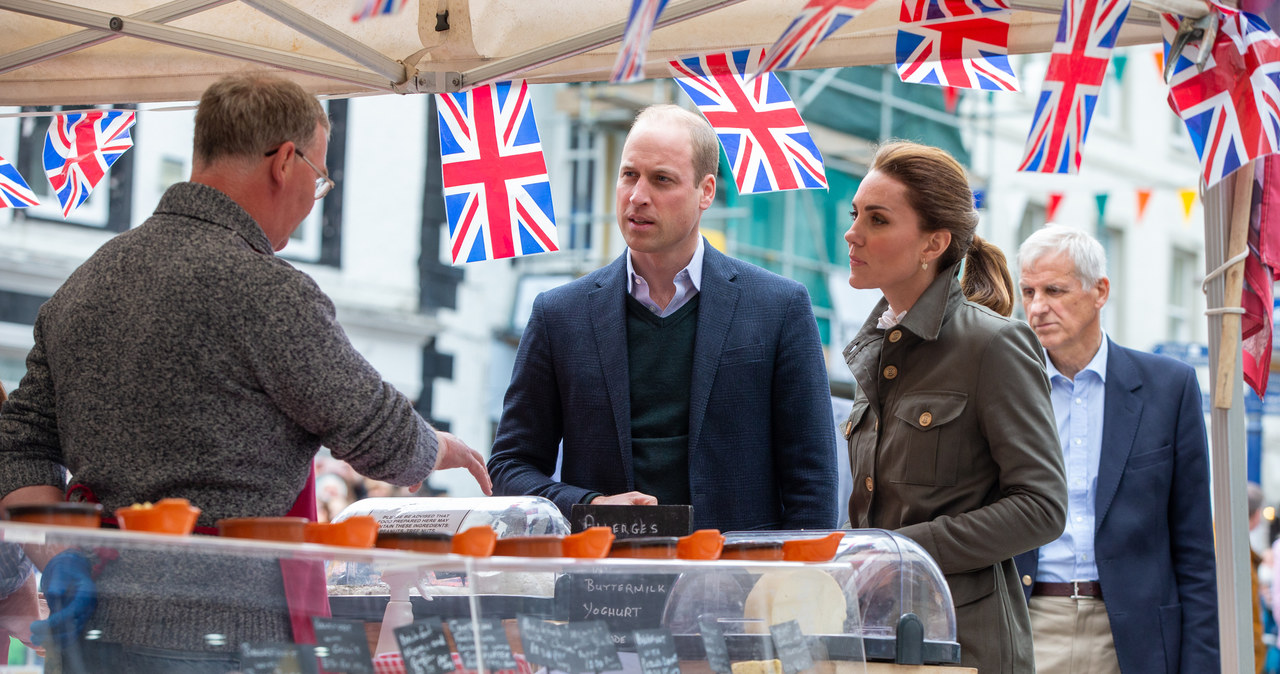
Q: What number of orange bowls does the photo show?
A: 6